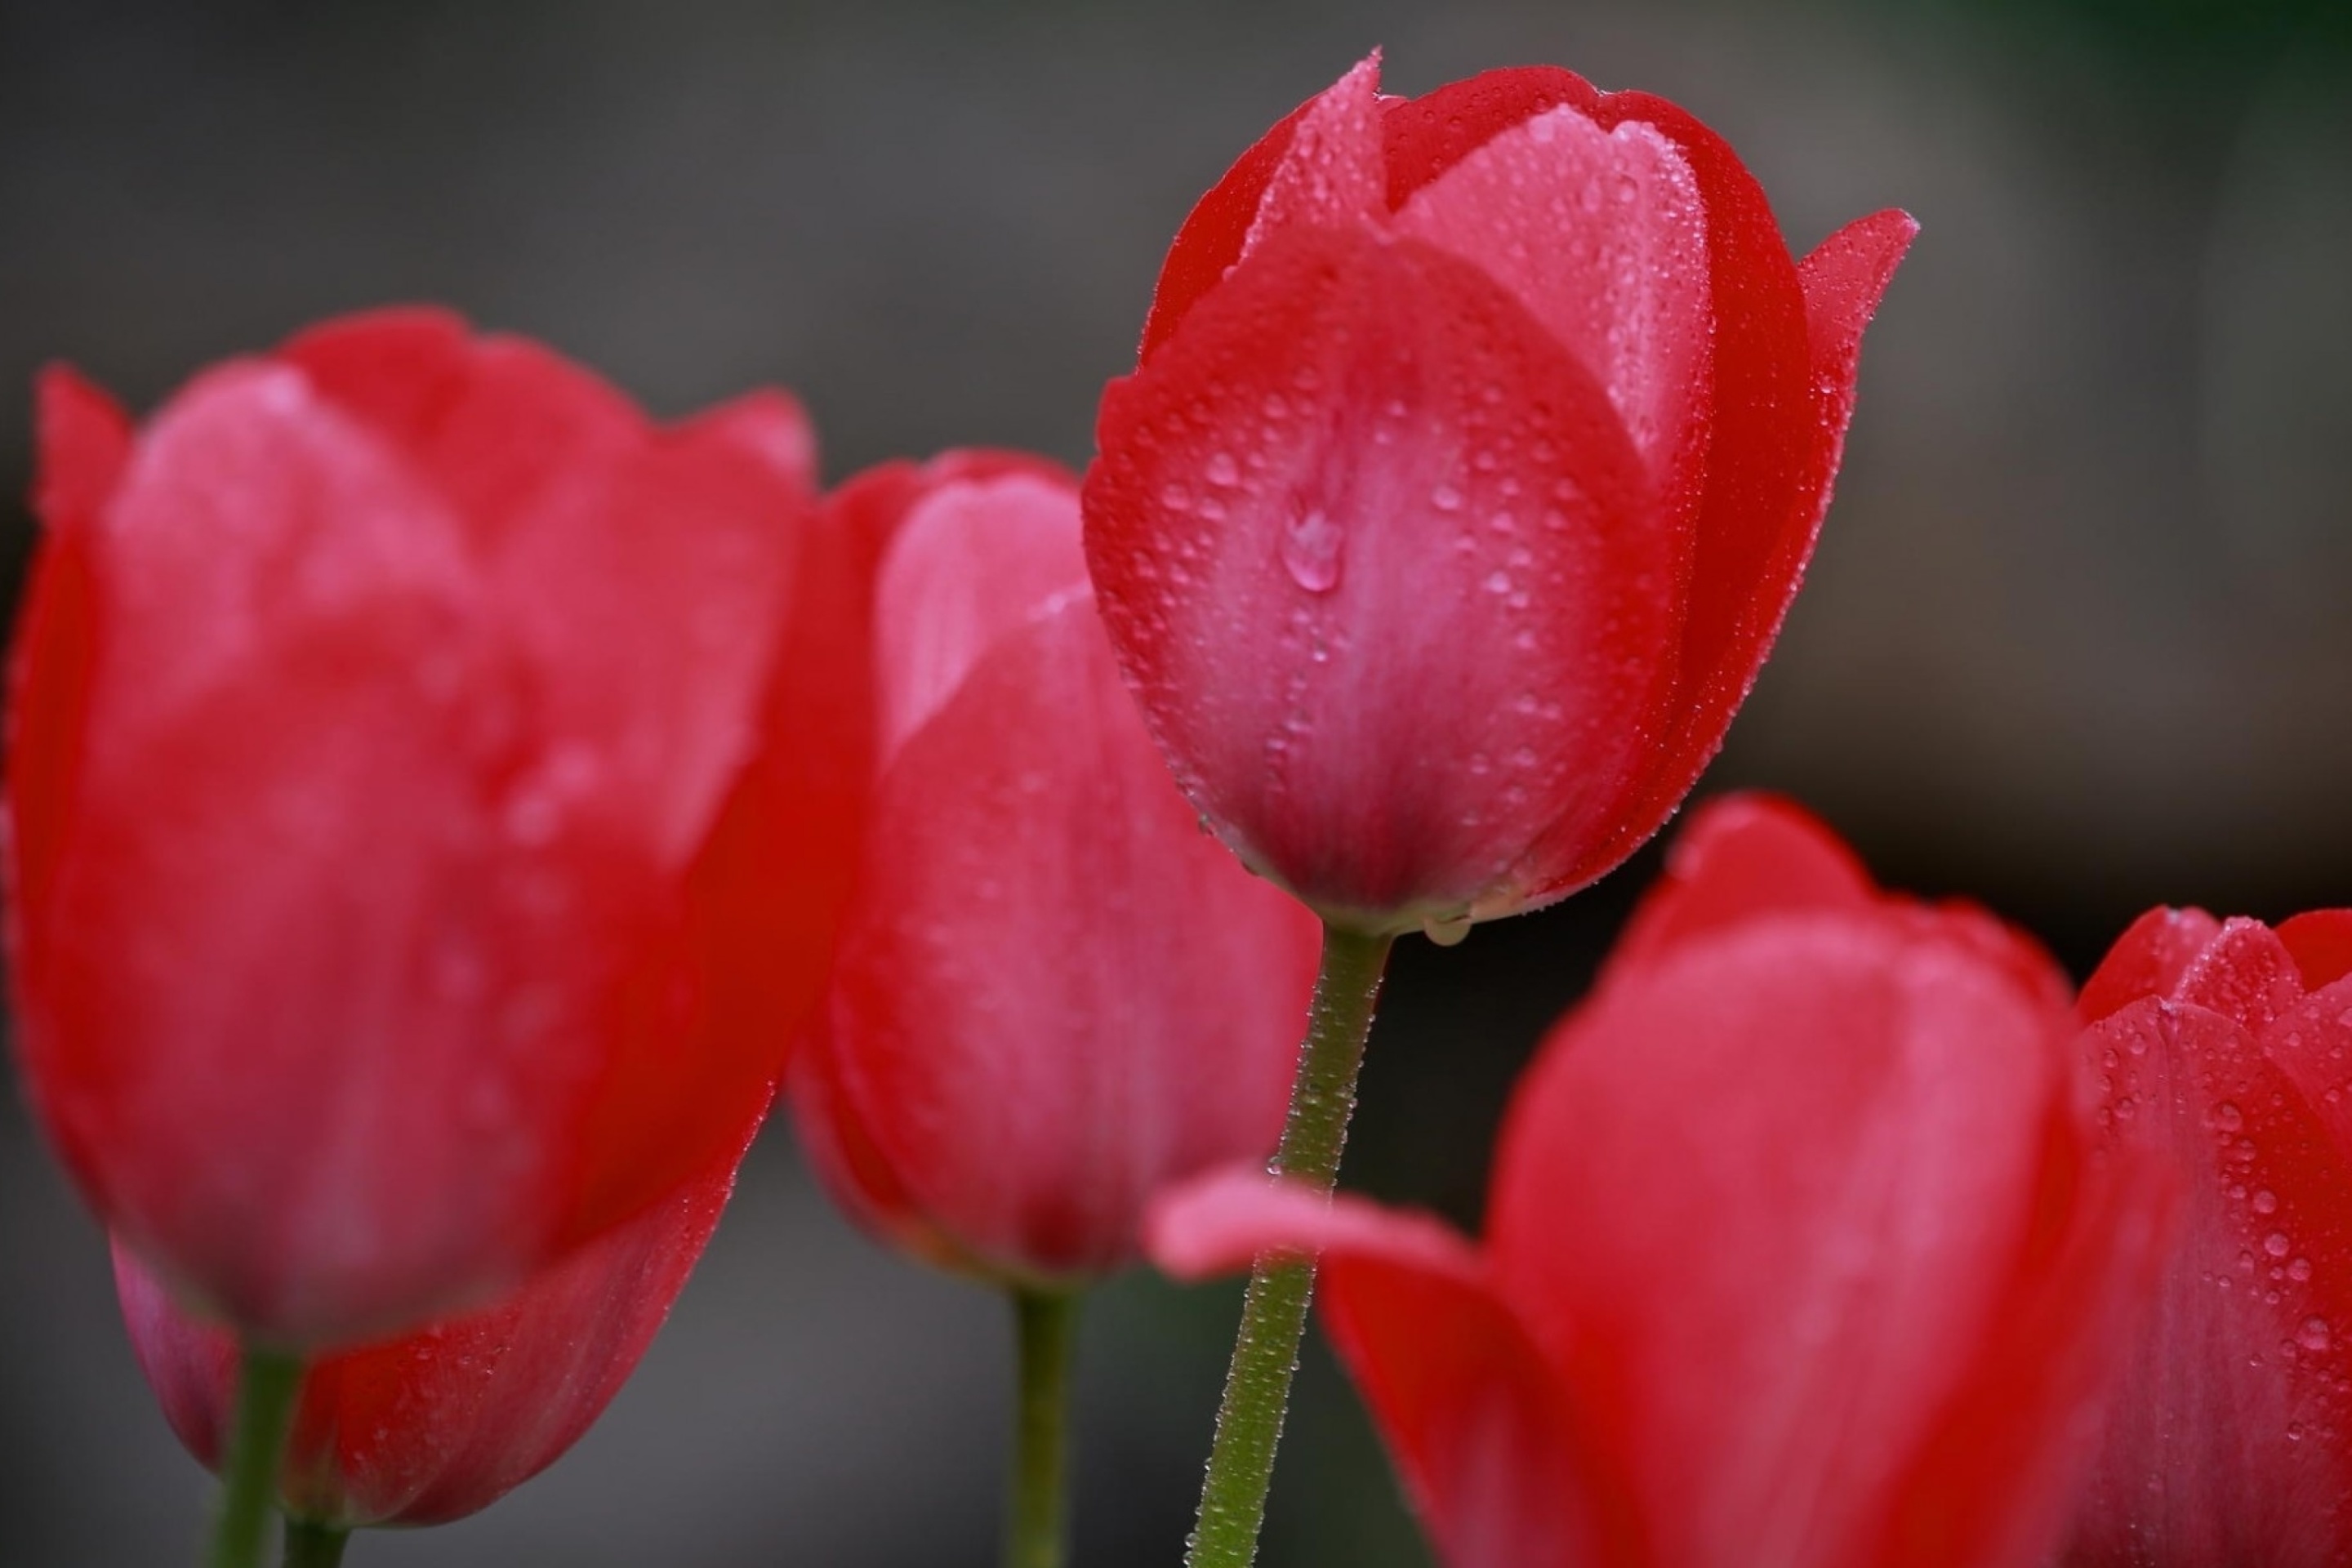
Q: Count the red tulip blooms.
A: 6